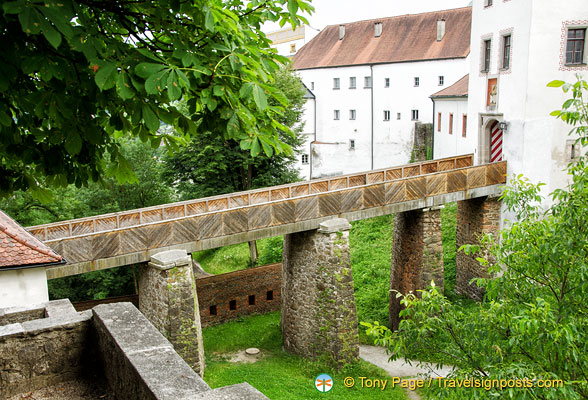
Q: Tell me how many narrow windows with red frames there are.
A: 3